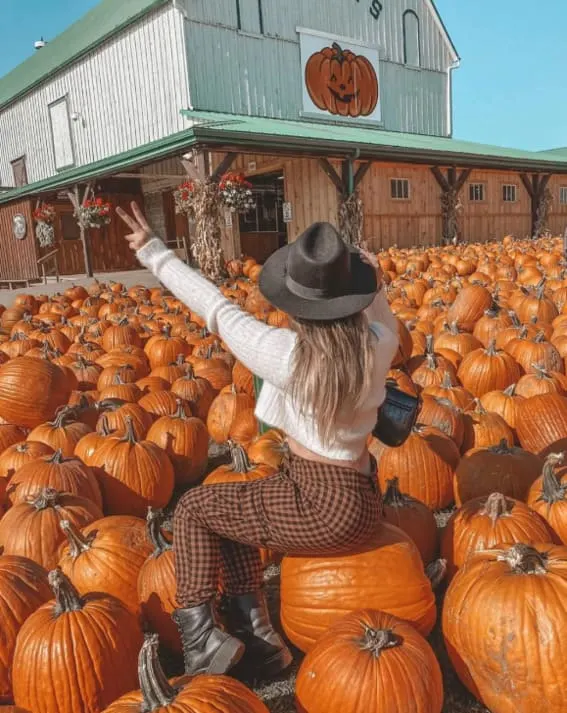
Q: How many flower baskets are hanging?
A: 4